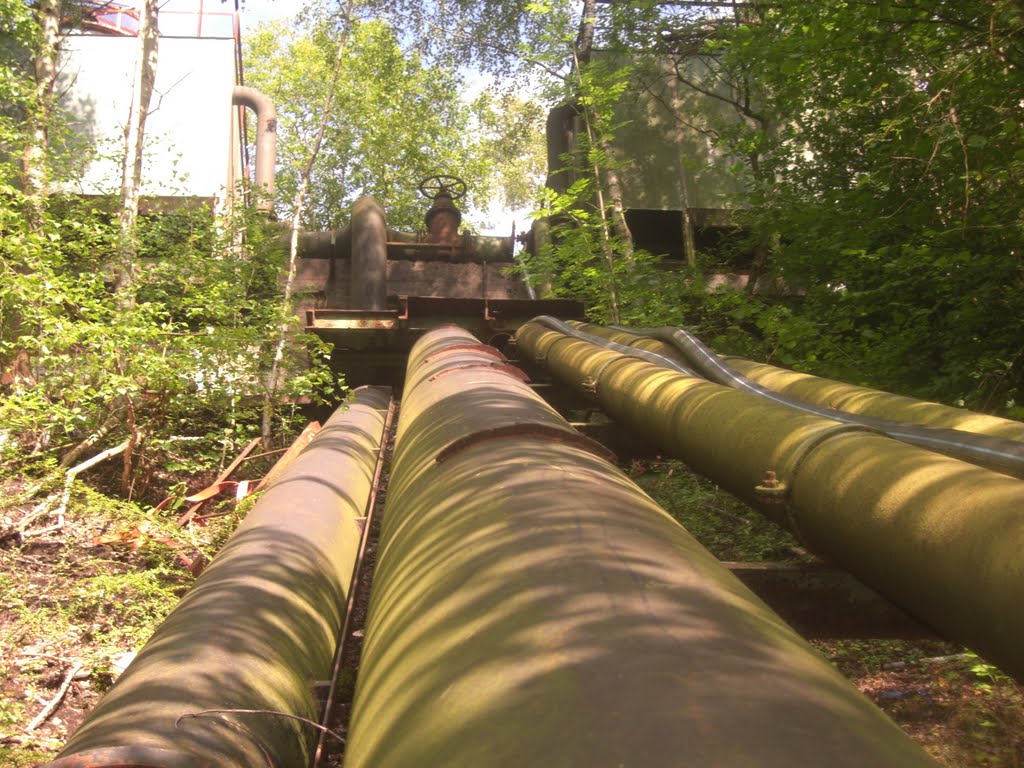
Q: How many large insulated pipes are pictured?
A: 4